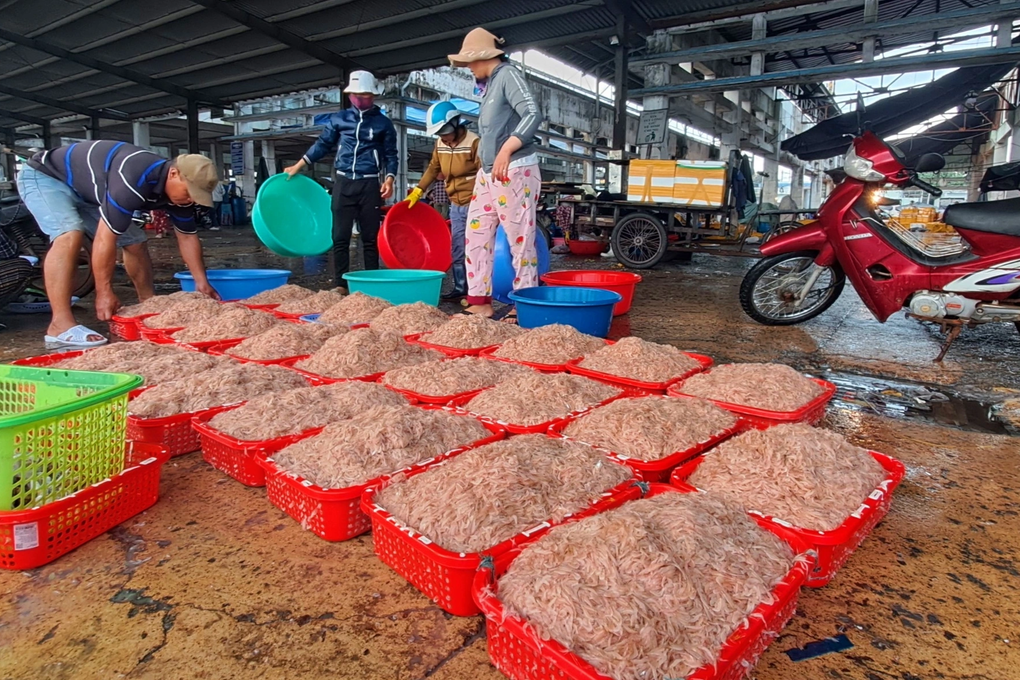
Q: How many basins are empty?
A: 7